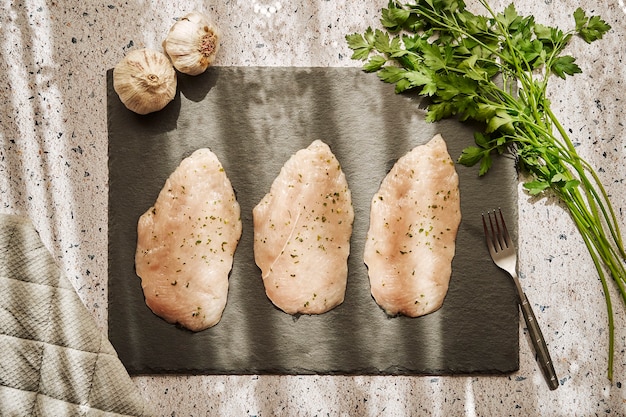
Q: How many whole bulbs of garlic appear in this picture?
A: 2